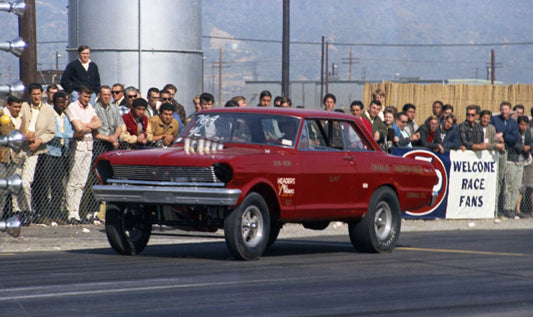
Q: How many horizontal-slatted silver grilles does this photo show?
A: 1